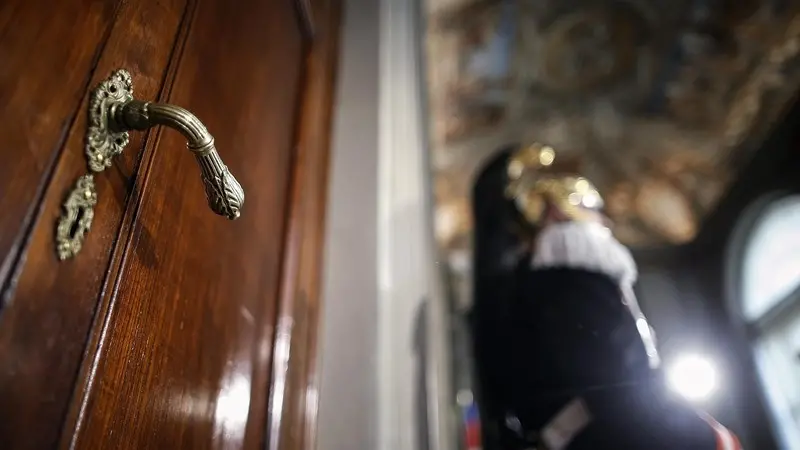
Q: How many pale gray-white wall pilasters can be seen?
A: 1